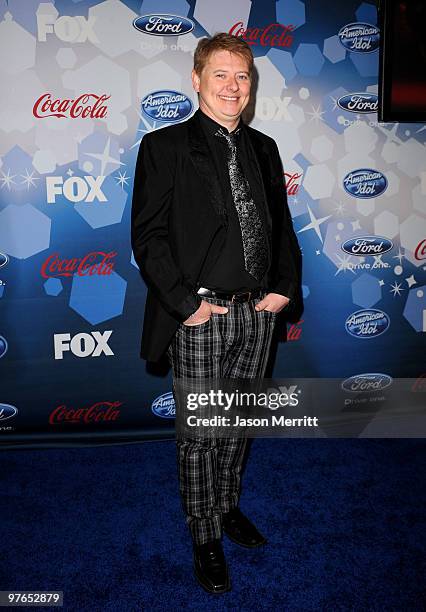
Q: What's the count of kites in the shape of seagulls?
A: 0